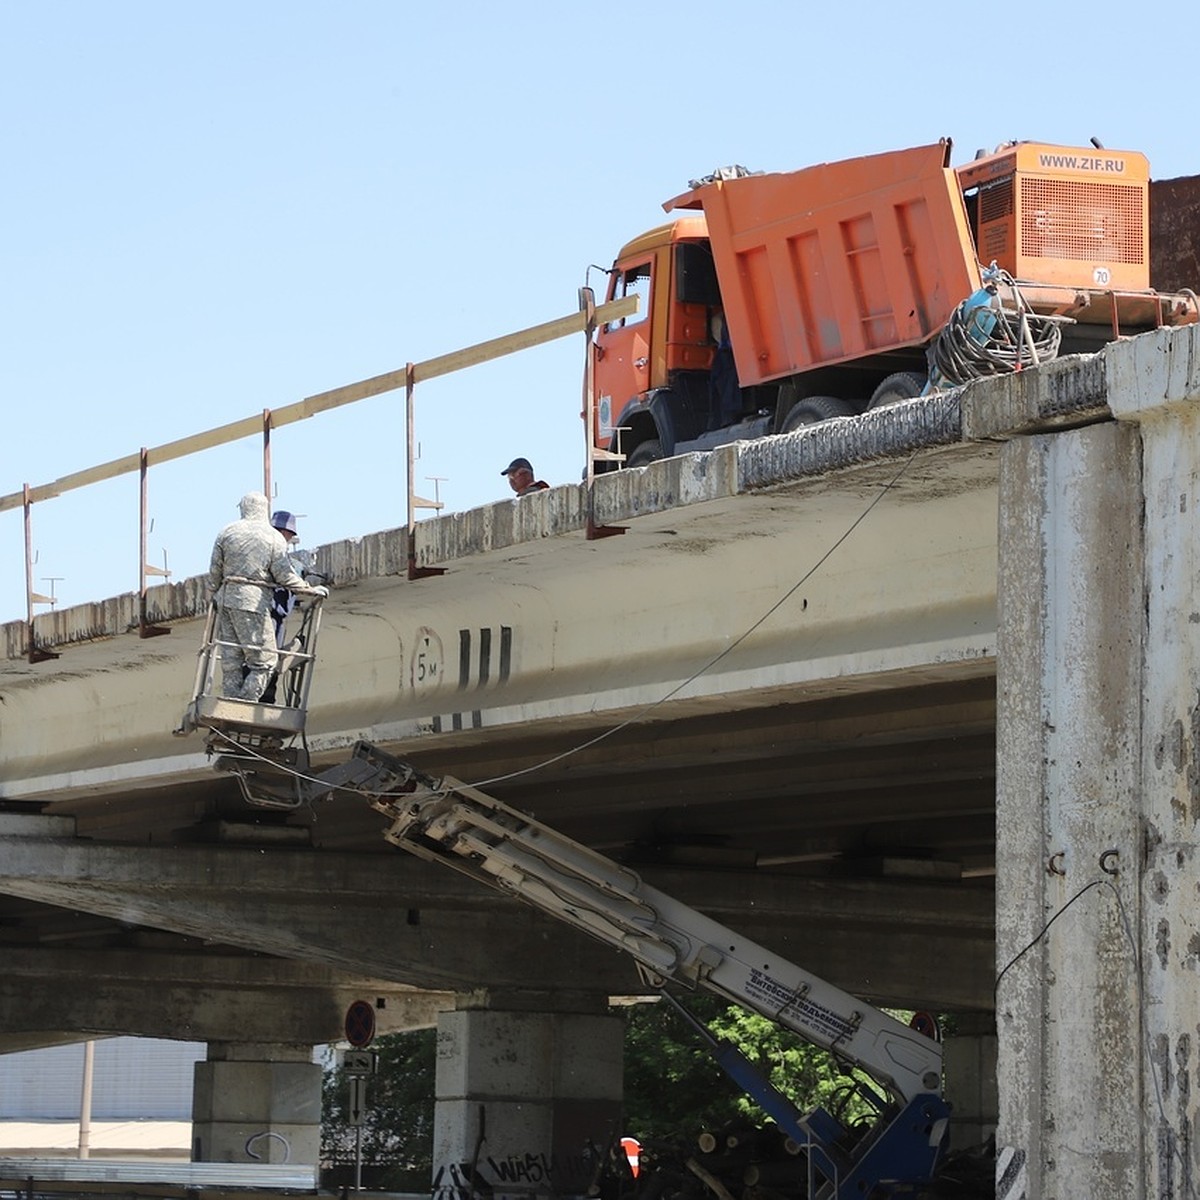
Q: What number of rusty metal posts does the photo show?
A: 5